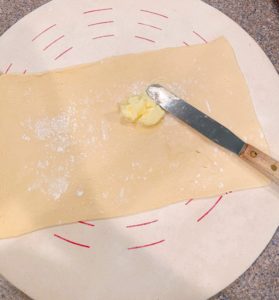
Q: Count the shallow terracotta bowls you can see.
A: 0